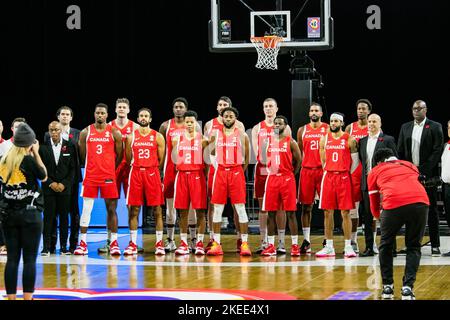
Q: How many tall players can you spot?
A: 12